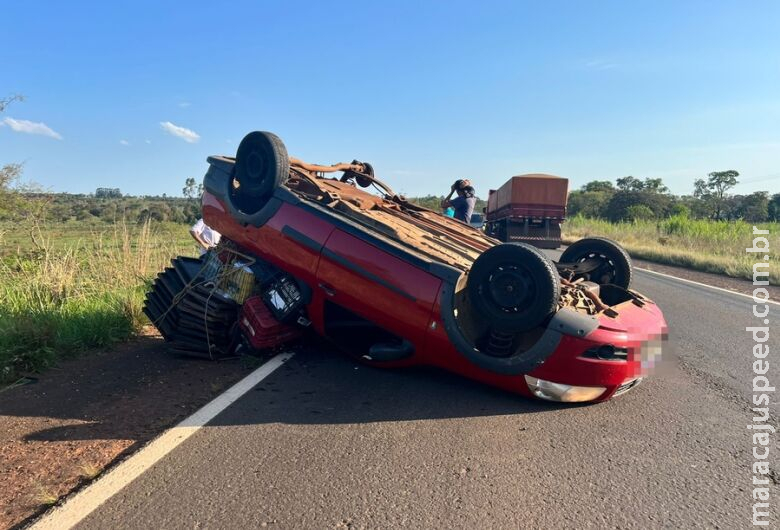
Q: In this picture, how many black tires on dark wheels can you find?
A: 3